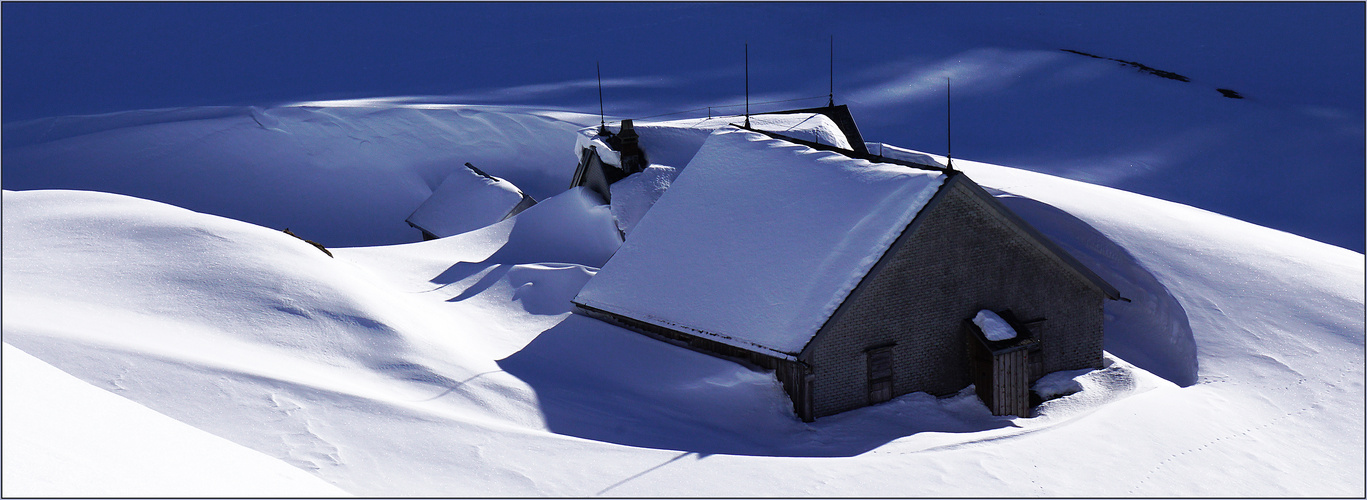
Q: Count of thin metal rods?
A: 4